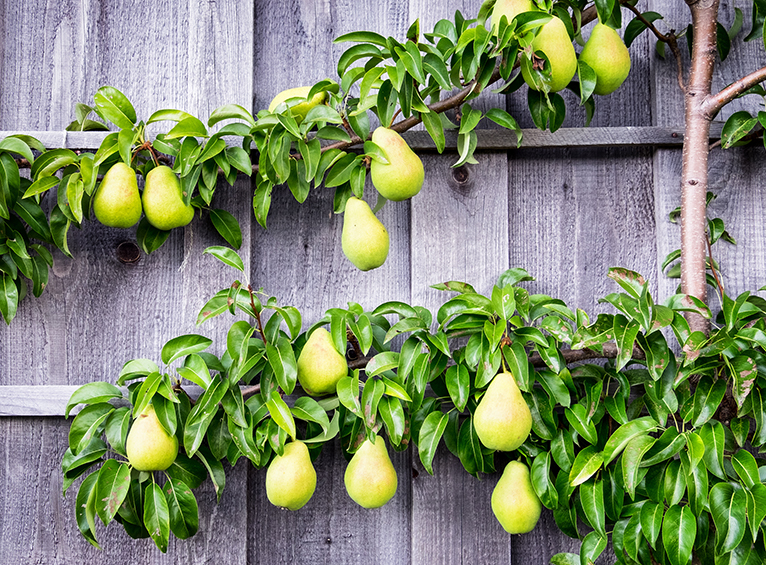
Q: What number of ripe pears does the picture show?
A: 14